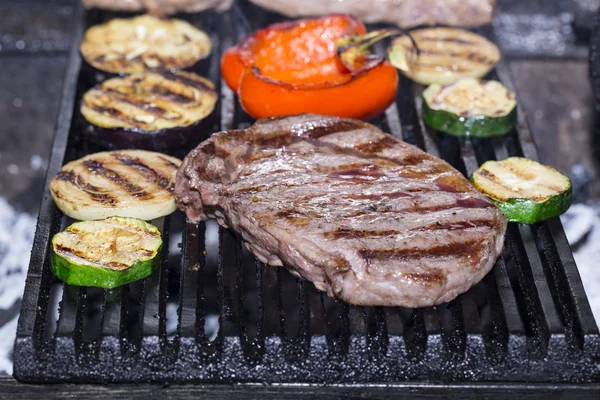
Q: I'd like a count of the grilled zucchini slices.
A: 3